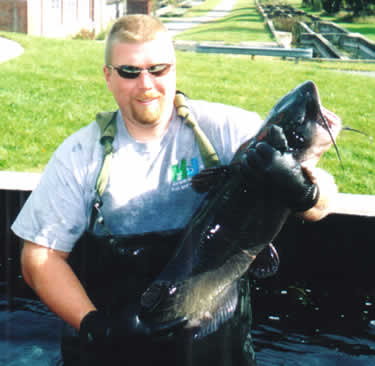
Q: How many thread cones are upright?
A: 0